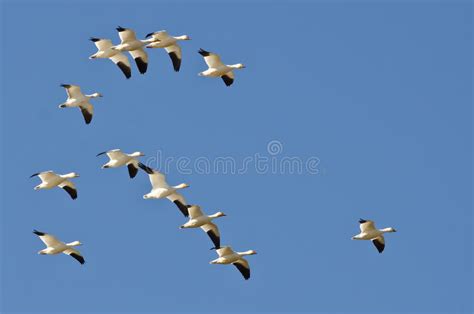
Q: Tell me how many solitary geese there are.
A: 1